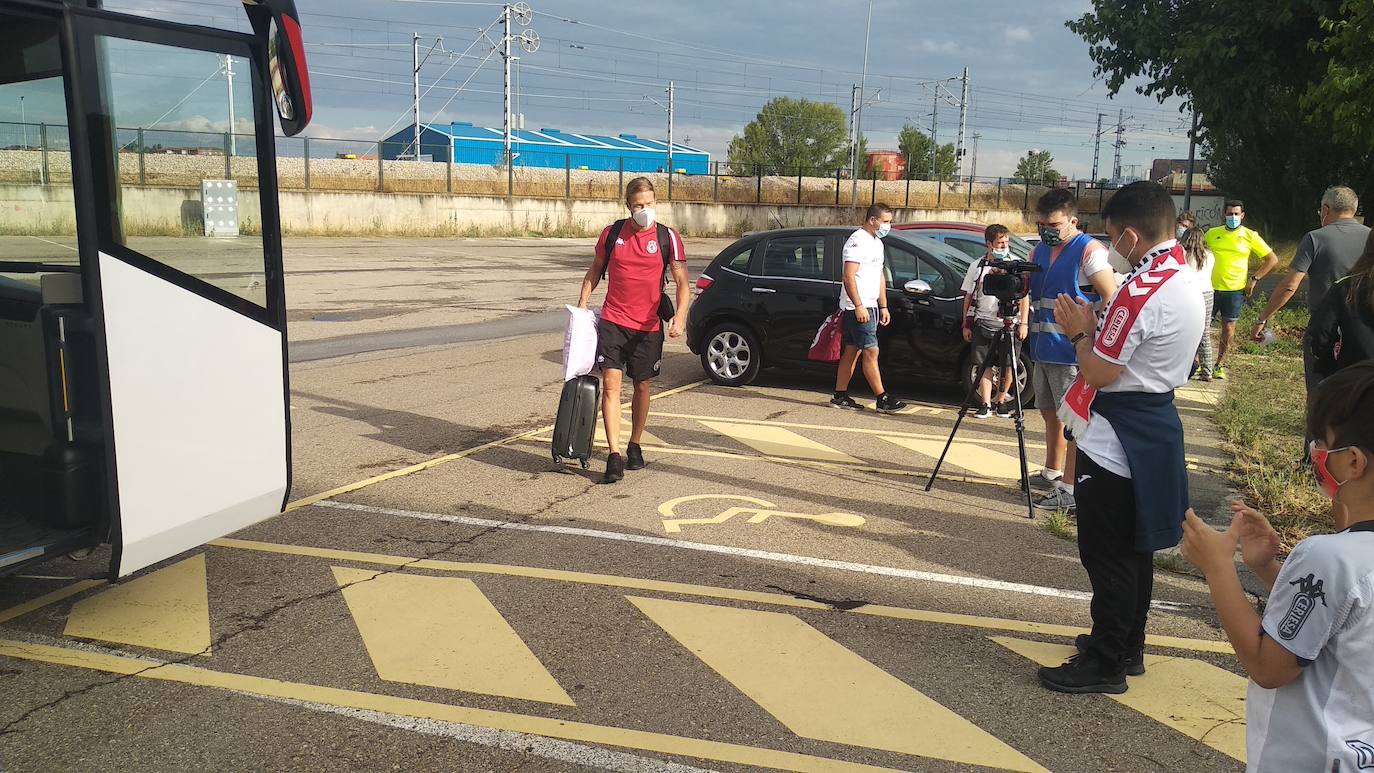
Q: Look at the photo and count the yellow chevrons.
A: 7